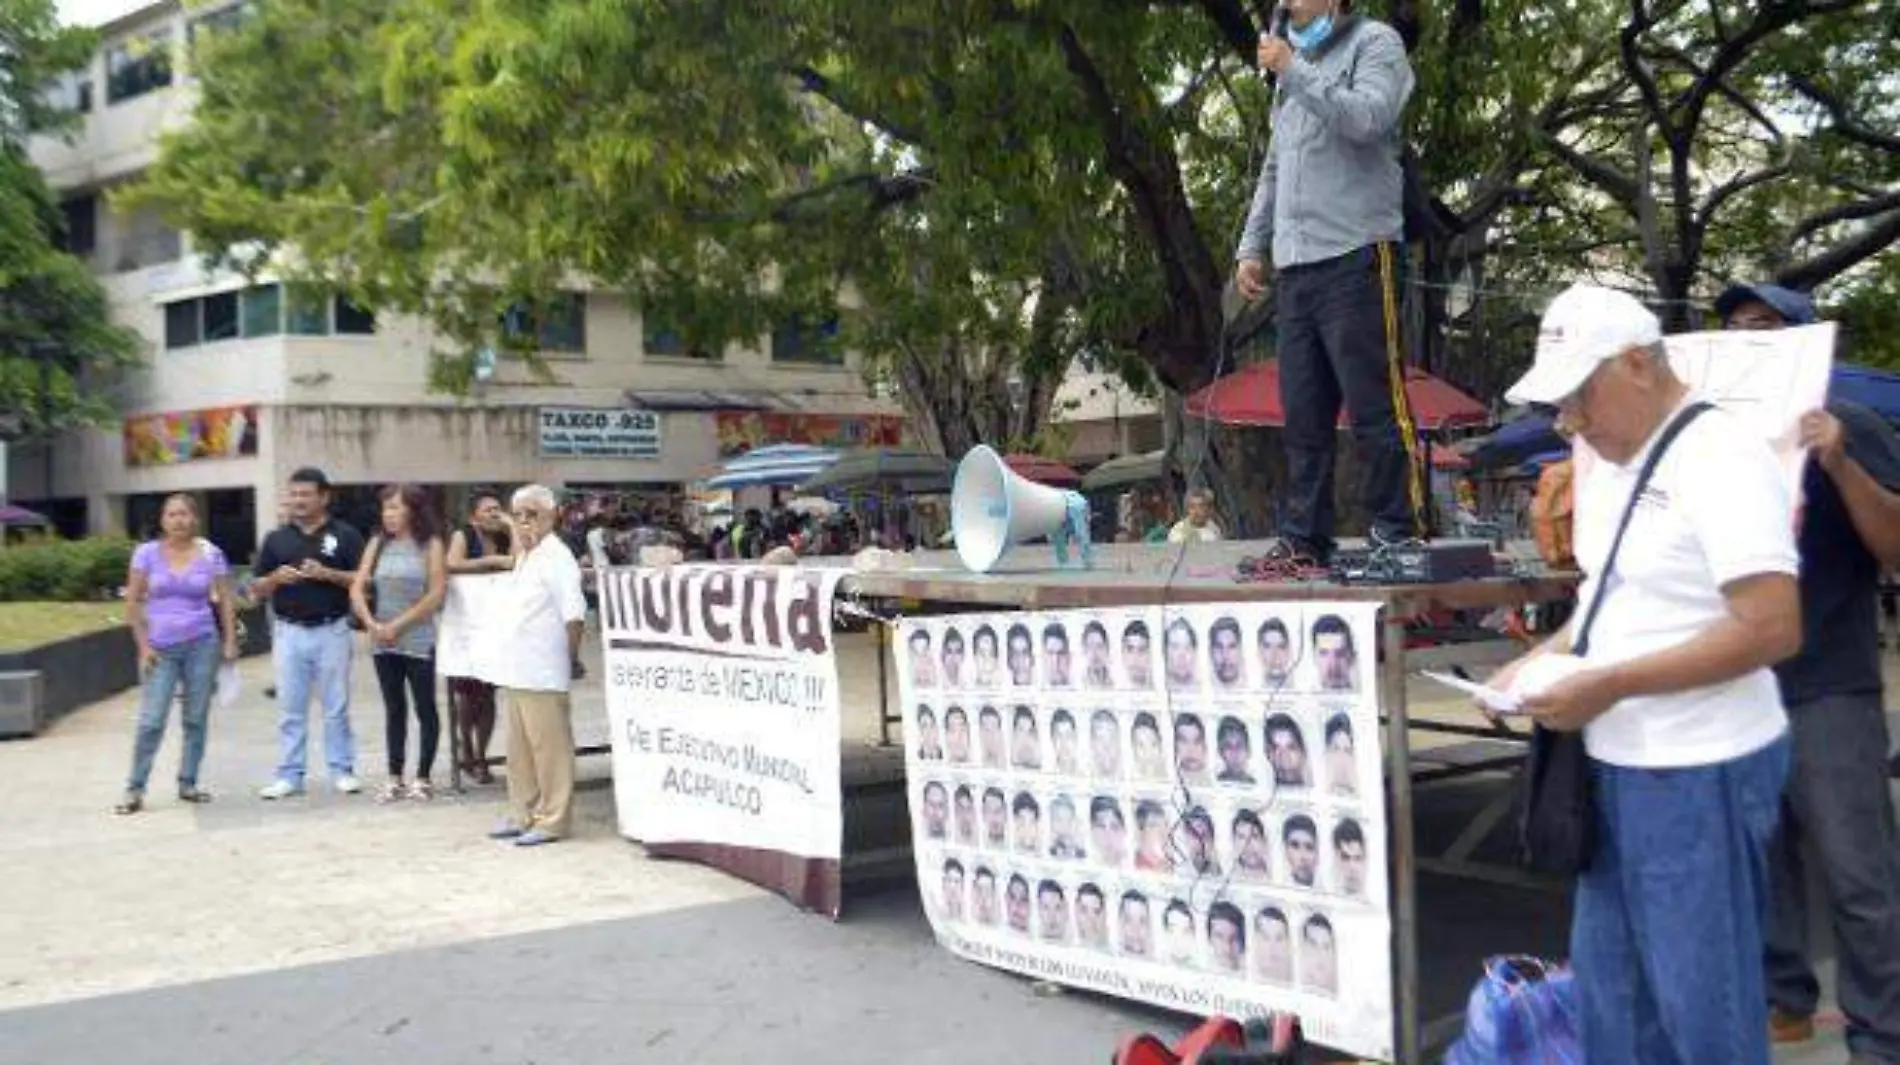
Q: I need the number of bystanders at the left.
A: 5